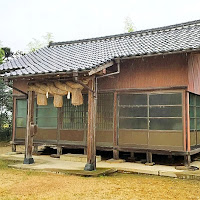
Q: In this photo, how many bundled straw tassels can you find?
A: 3